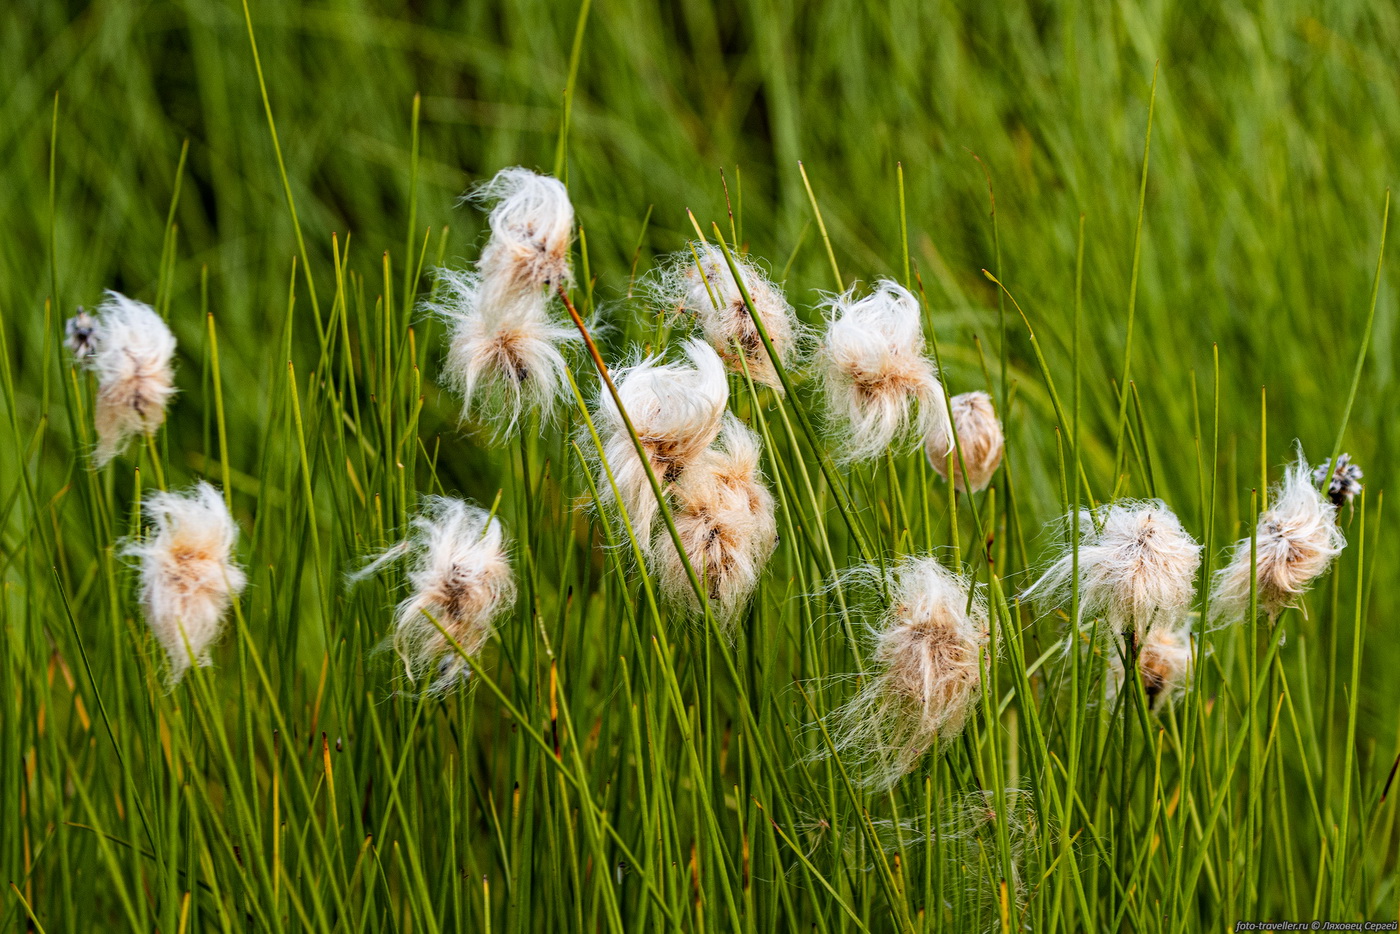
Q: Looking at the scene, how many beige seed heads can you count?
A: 14